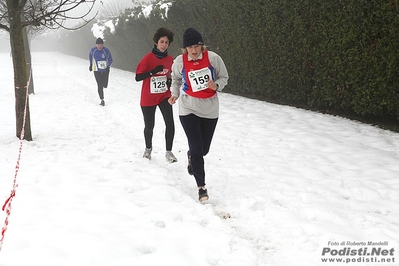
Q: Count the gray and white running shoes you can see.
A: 2